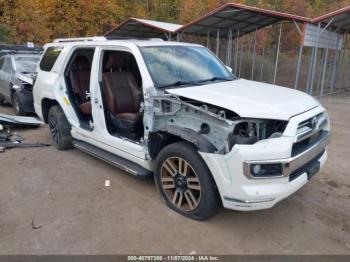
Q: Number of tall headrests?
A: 2